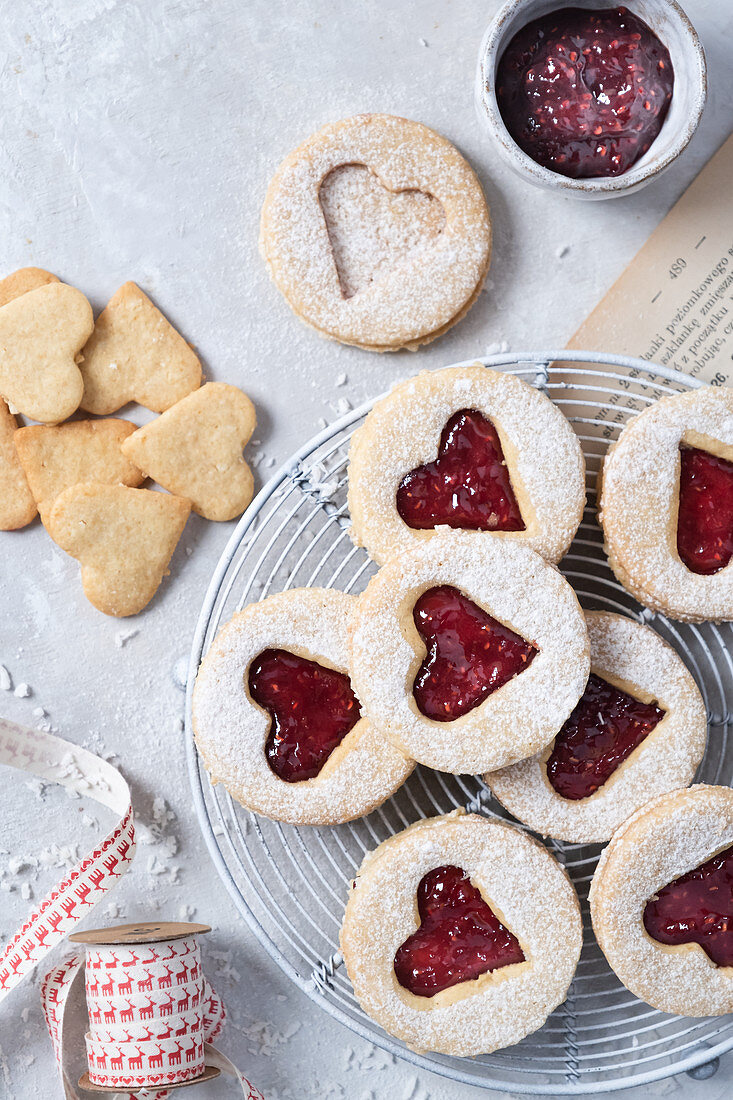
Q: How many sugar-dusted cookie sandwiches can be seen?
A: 8